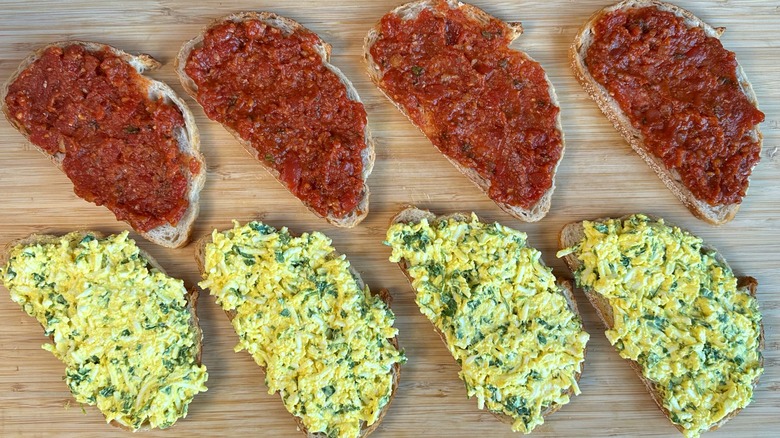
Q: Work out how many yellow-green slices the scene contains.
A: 4